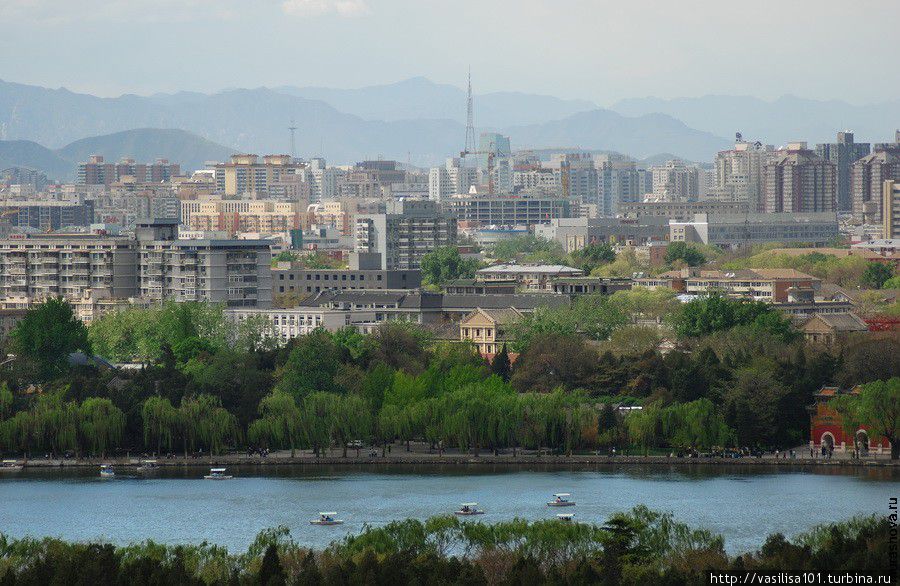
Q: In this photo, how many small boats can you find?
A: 8